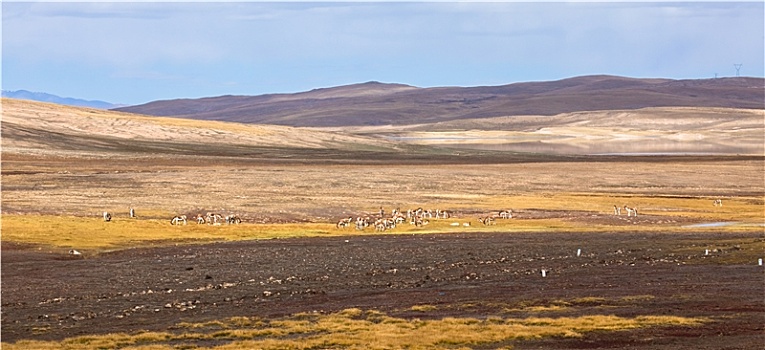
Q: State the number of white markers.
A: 4